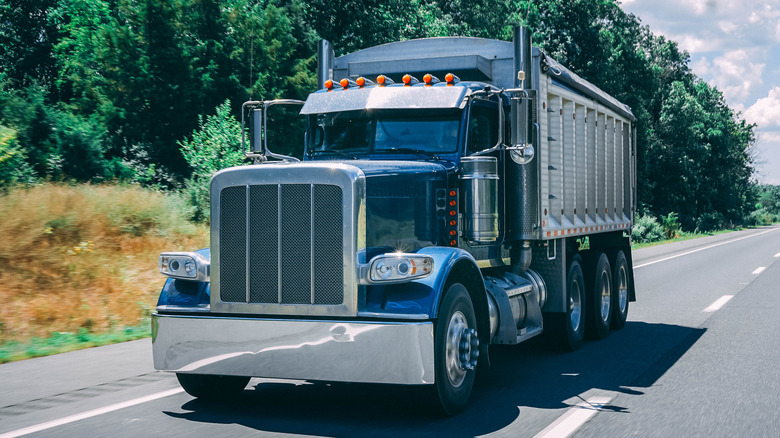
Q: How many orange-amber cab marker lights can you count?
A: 7